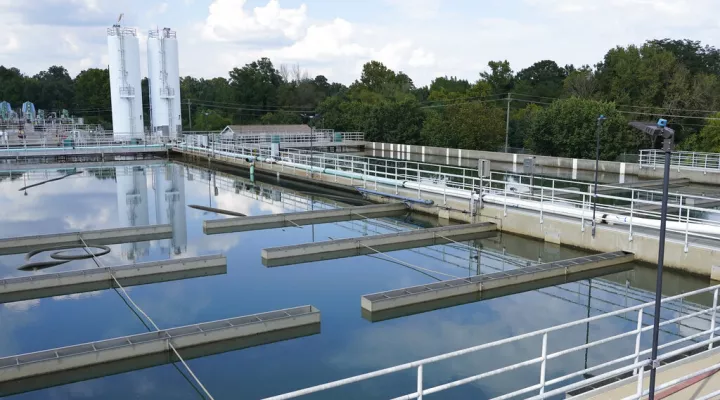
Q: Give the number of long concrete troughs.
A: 6